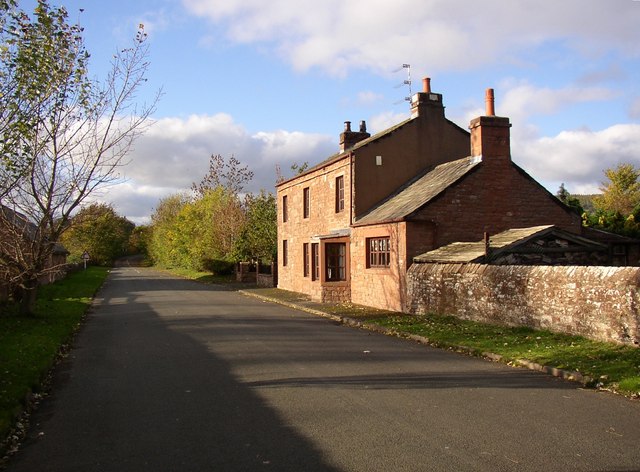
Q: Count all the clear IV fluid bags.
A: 0